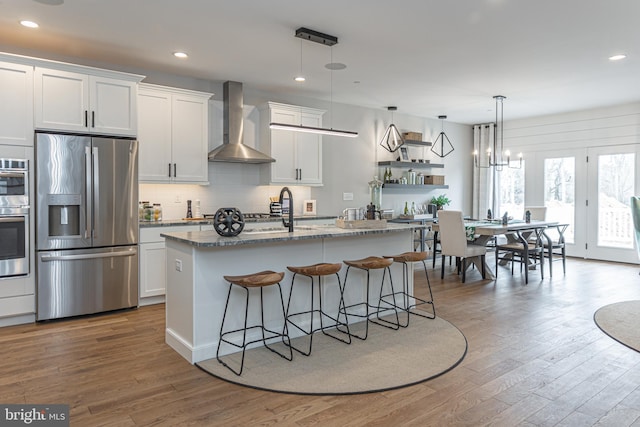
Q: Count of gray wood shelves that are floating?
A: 3